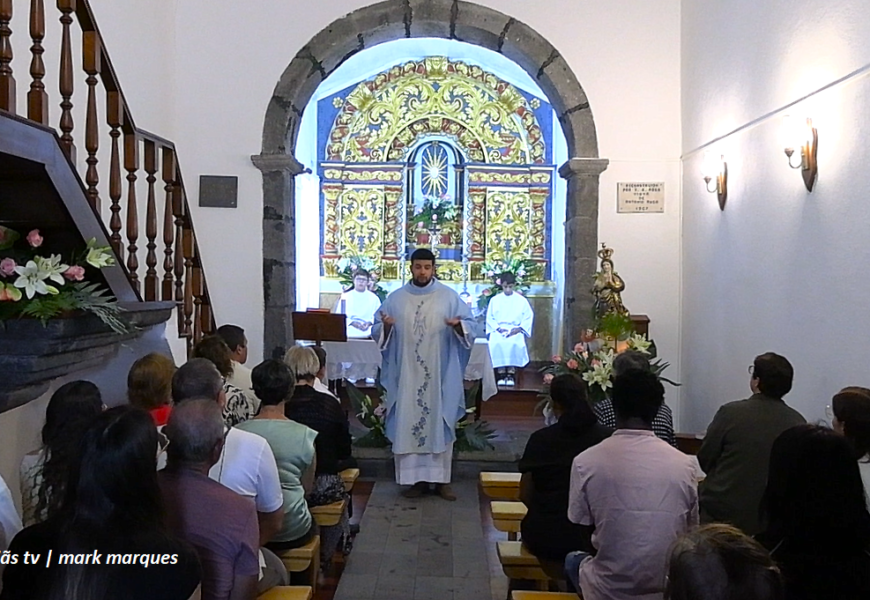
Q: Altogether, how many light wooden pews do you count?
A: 8